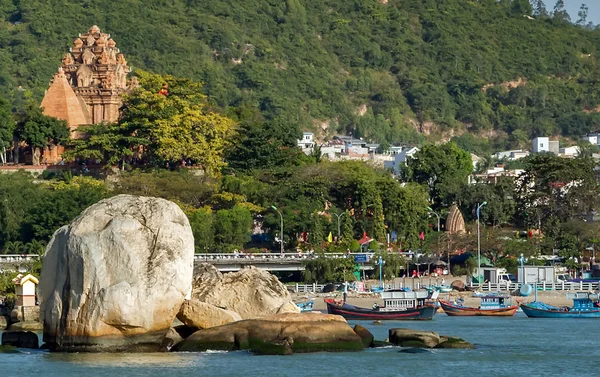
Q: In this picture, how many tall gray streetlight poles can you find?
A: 4